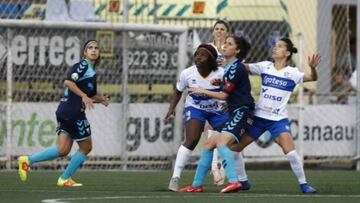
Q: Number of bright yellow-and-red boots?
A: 2